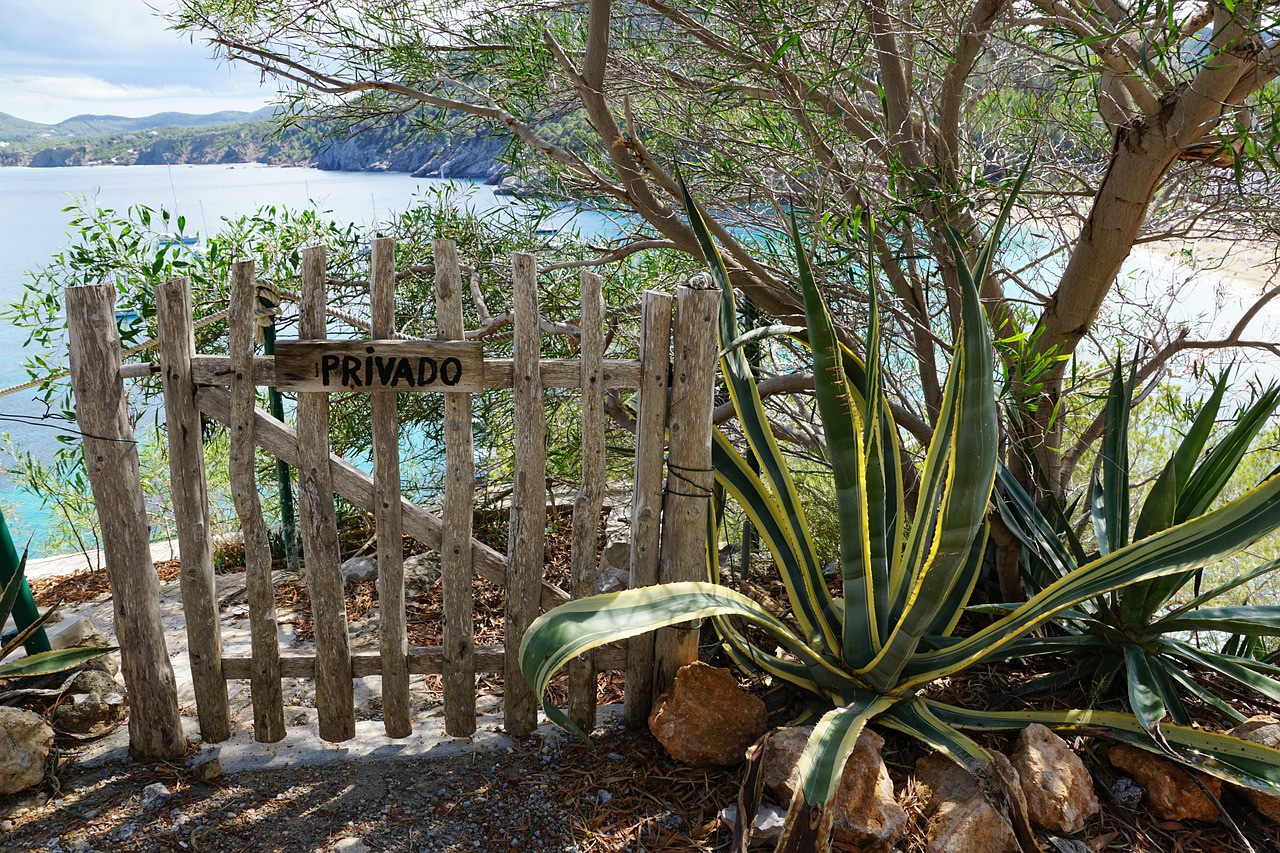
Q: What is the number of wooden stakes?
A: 10